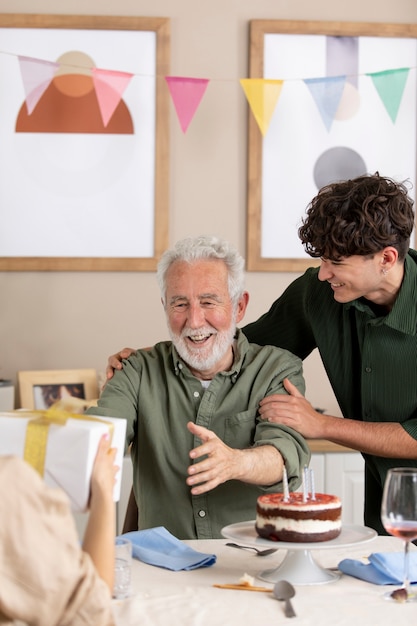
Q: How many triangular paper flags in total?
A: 6